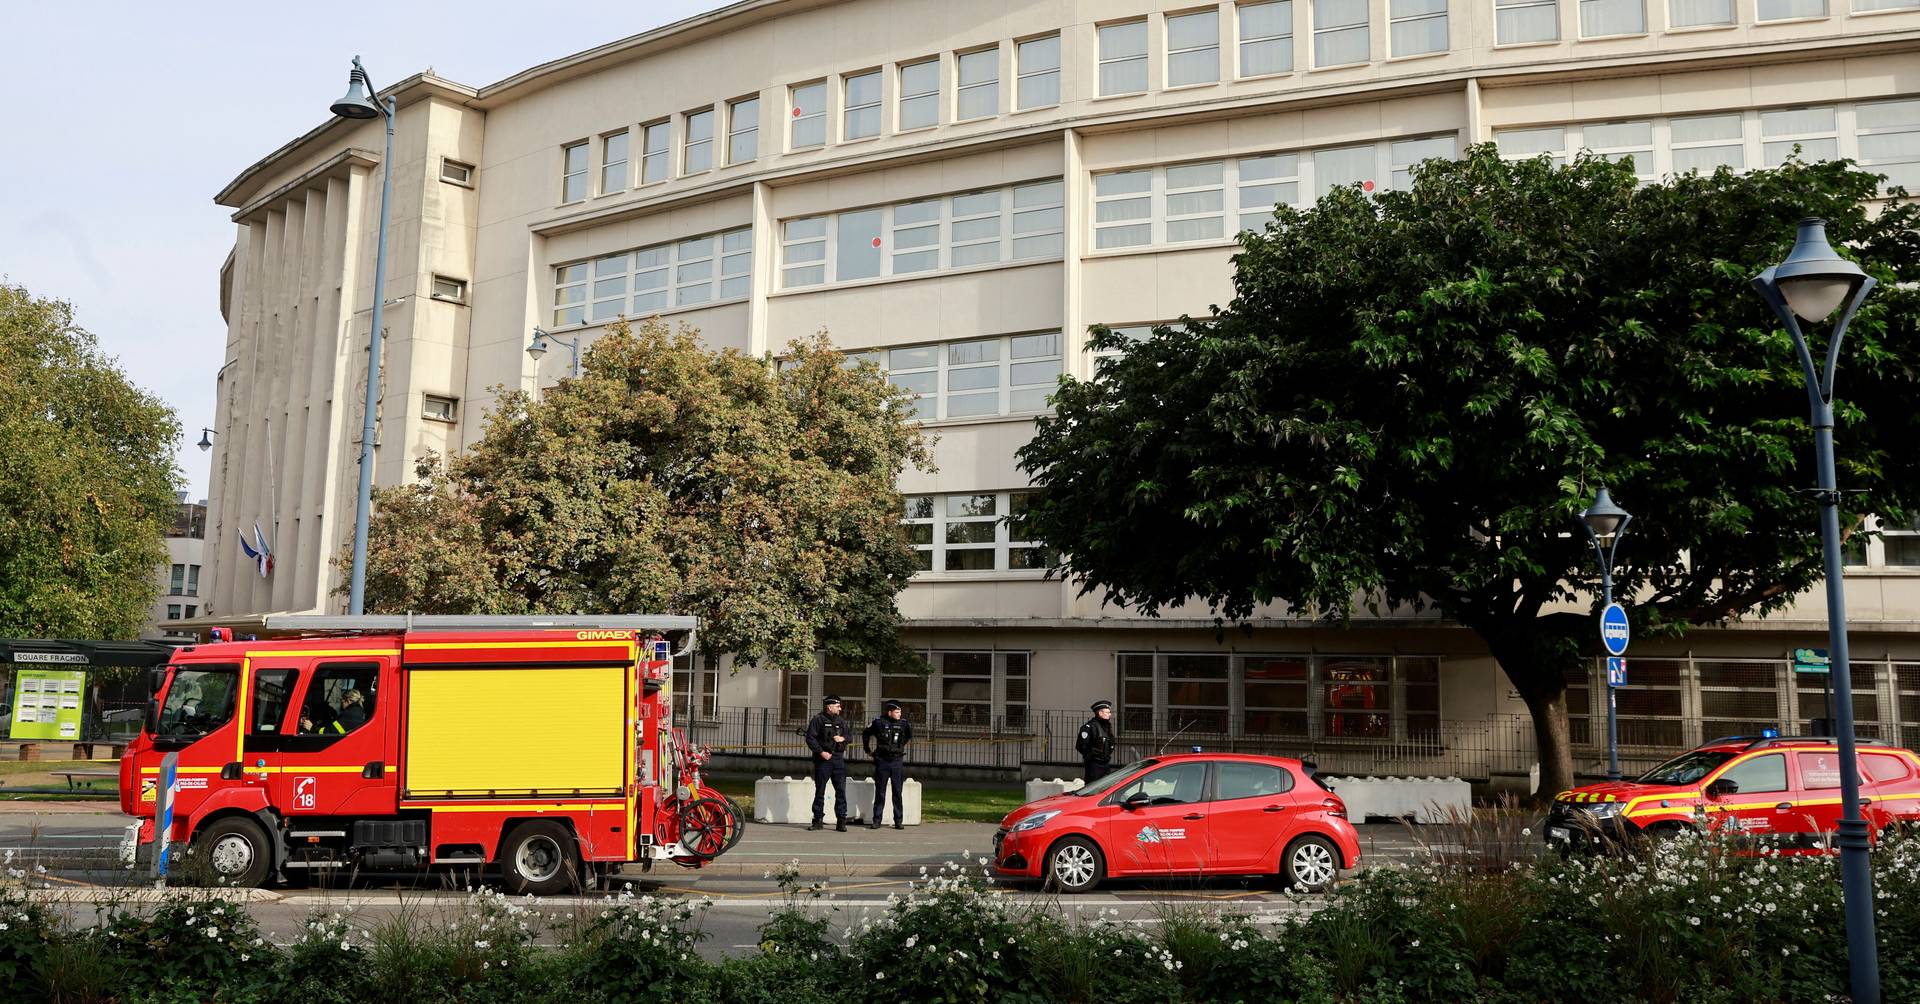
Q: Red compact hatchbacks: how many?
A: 1